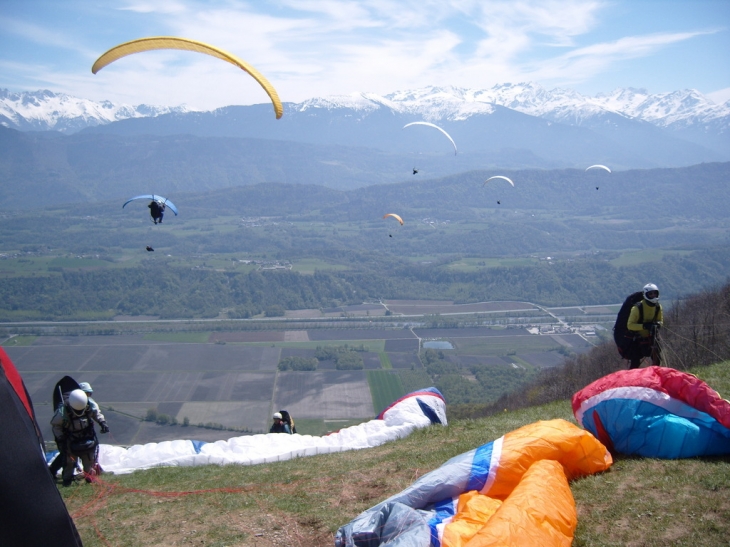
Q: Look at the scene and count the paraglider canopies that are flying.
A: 6